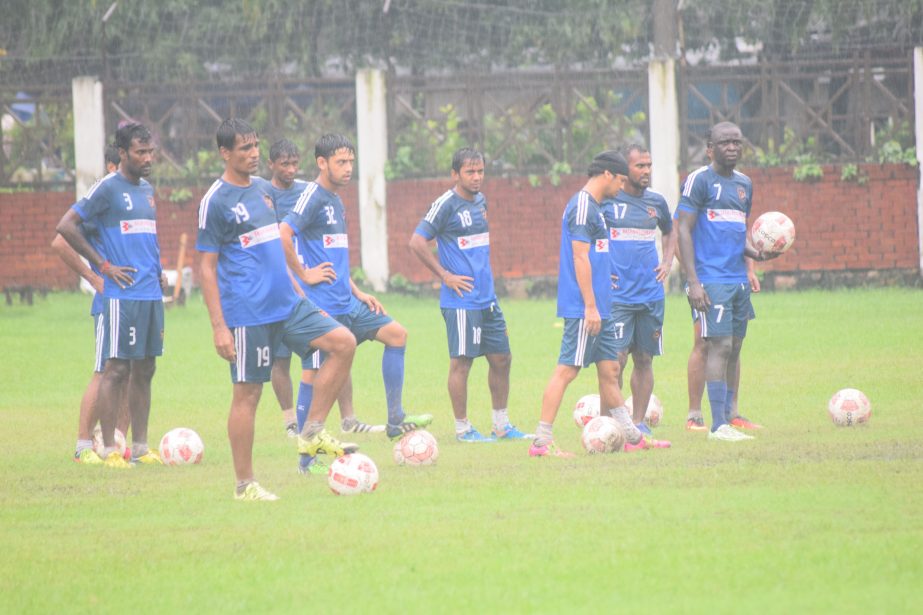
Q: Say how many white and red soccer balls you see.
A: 9